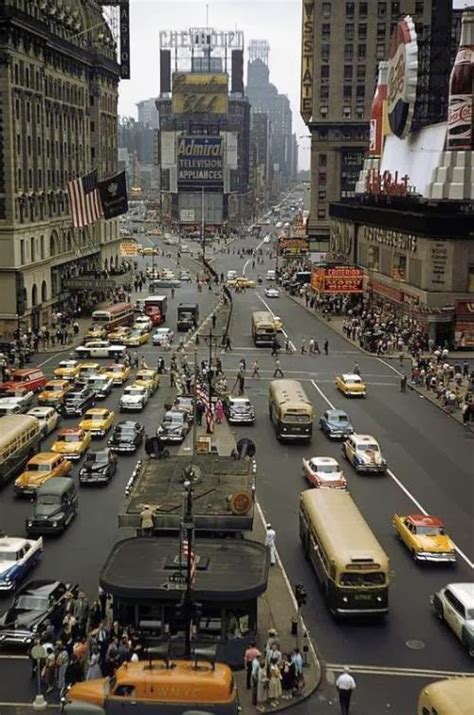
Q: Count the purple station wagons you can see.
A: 0